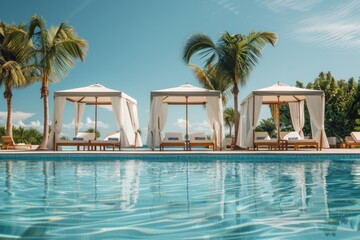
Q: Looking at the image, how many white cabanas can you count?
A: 3